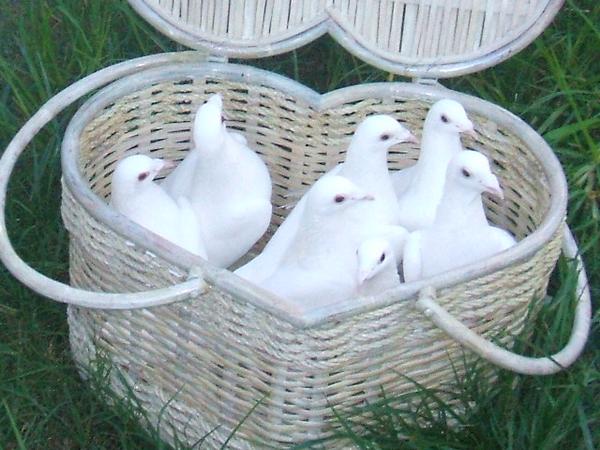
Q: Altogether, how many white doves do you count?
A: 7